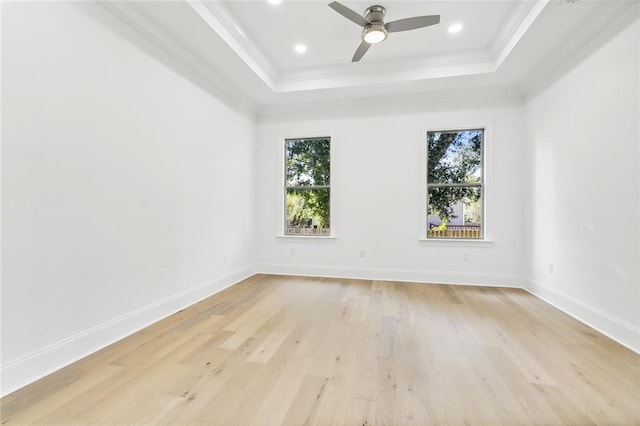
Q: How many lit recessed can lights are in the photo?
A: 3